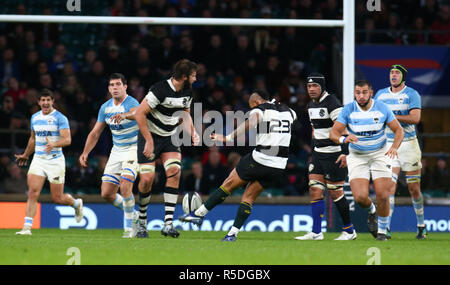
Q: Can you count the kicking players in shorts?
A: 1